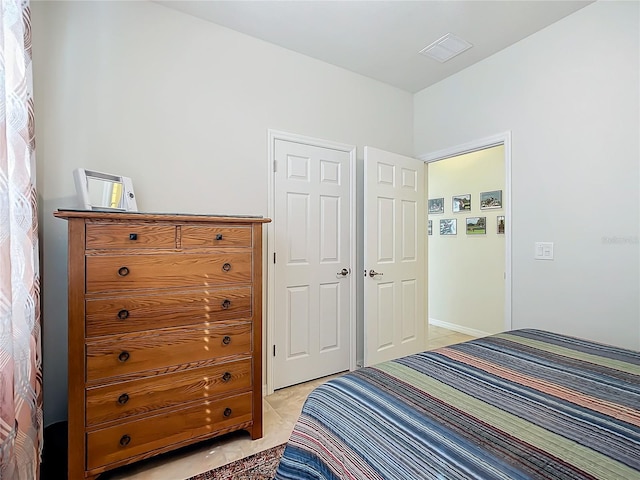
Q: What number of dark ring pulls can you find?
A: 10